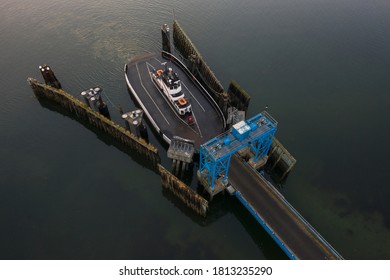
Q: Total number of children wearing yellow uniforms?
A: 0